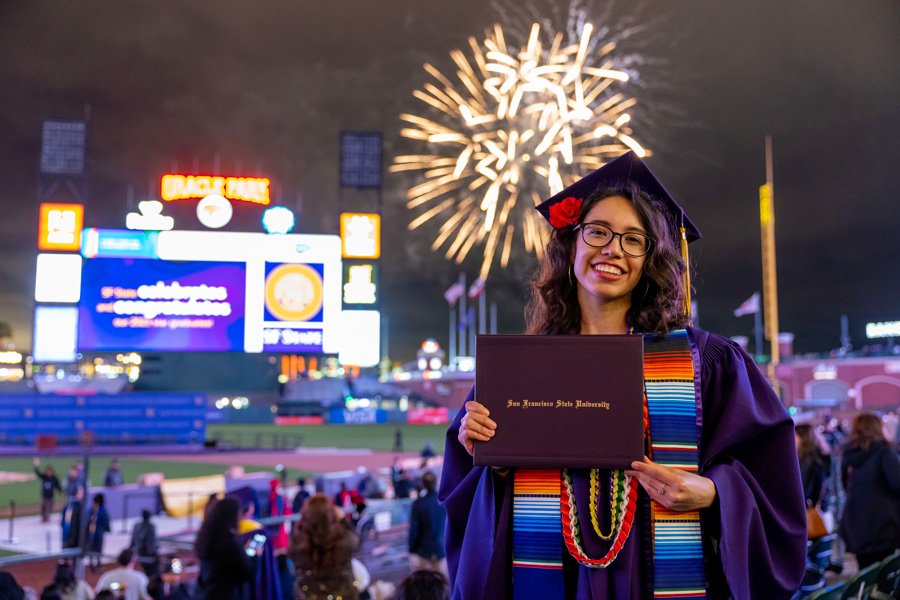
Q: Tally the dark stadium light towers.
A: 2